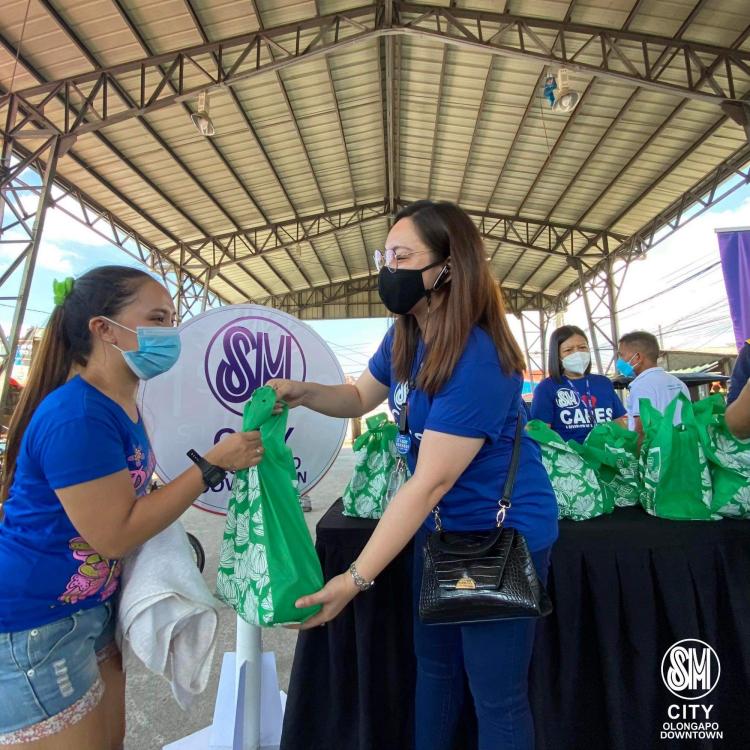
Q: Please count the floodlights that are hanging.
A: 2